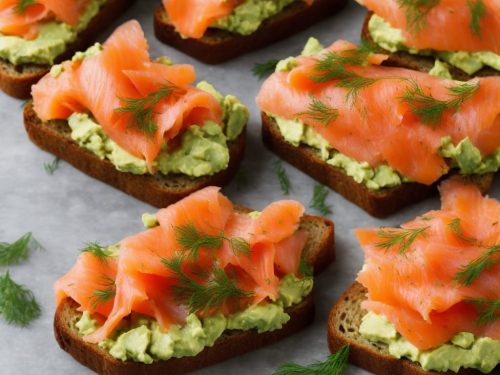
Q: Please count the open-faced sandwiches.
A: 7